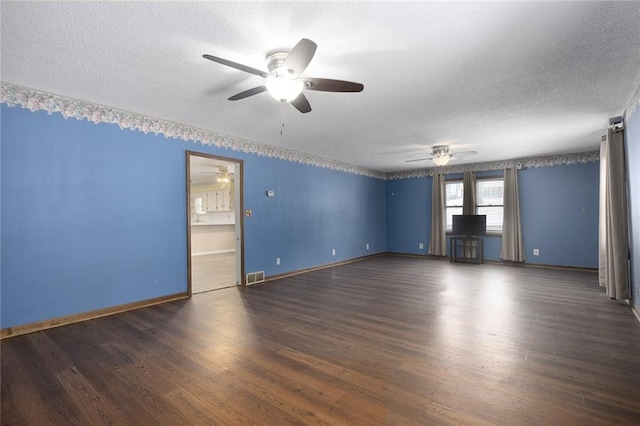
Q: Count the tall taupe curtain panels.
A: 5